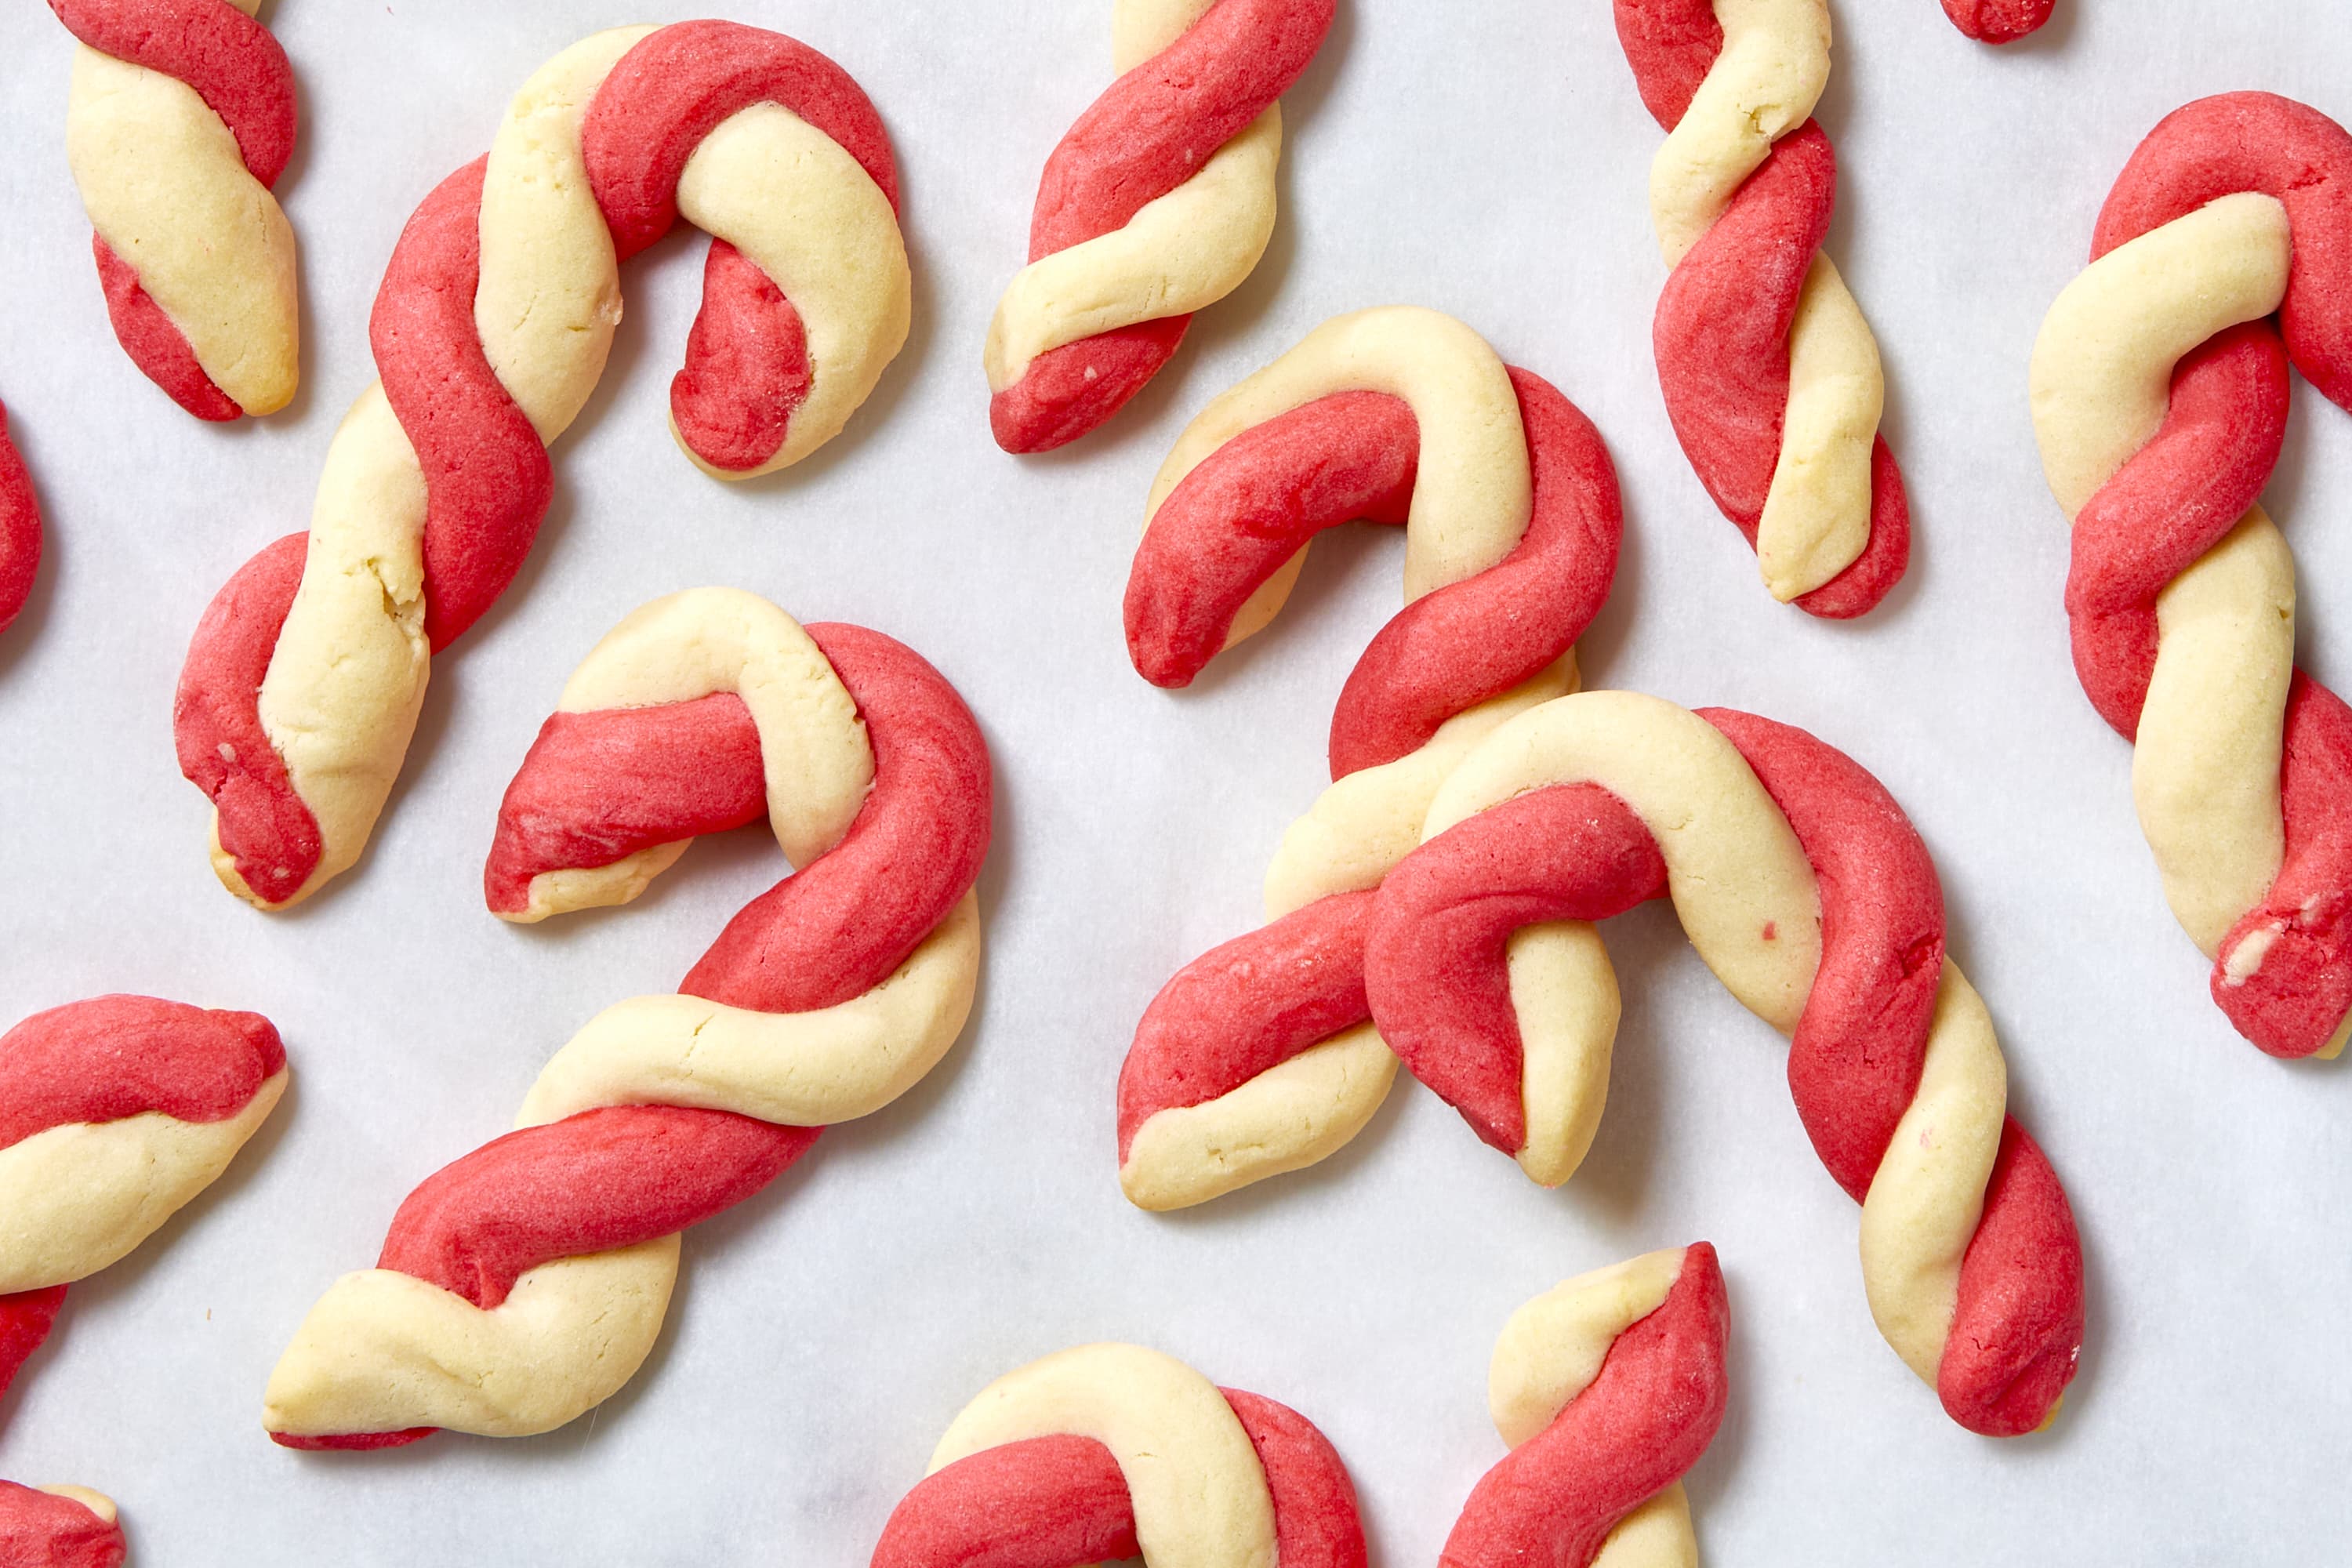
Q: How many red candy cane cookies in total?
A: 14